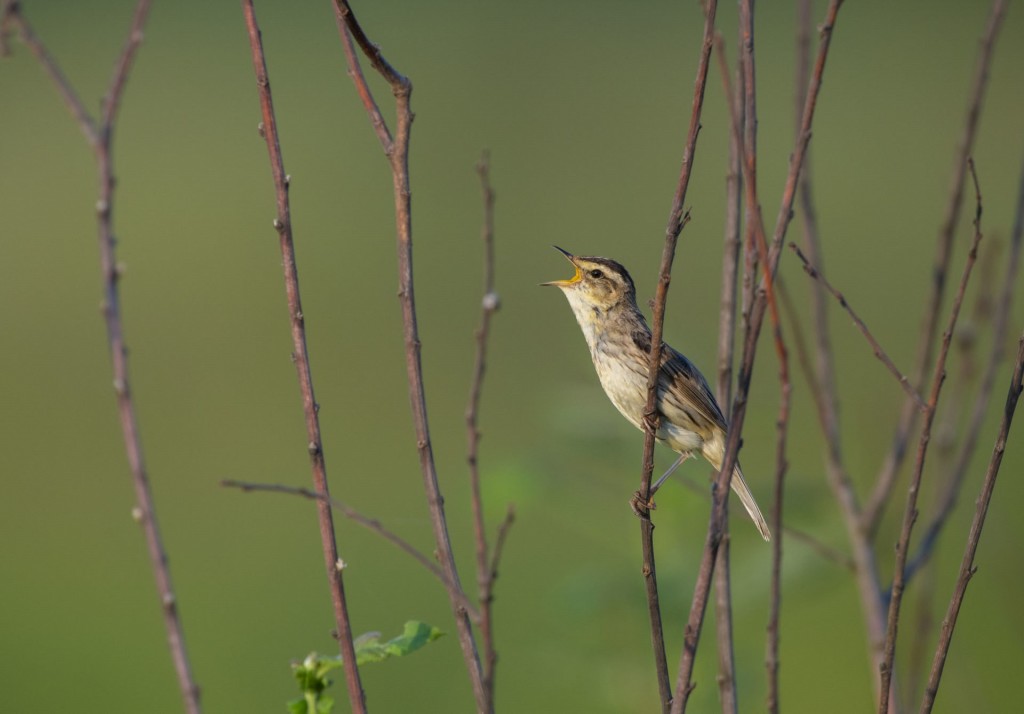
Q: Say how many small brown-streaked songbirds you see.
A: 1